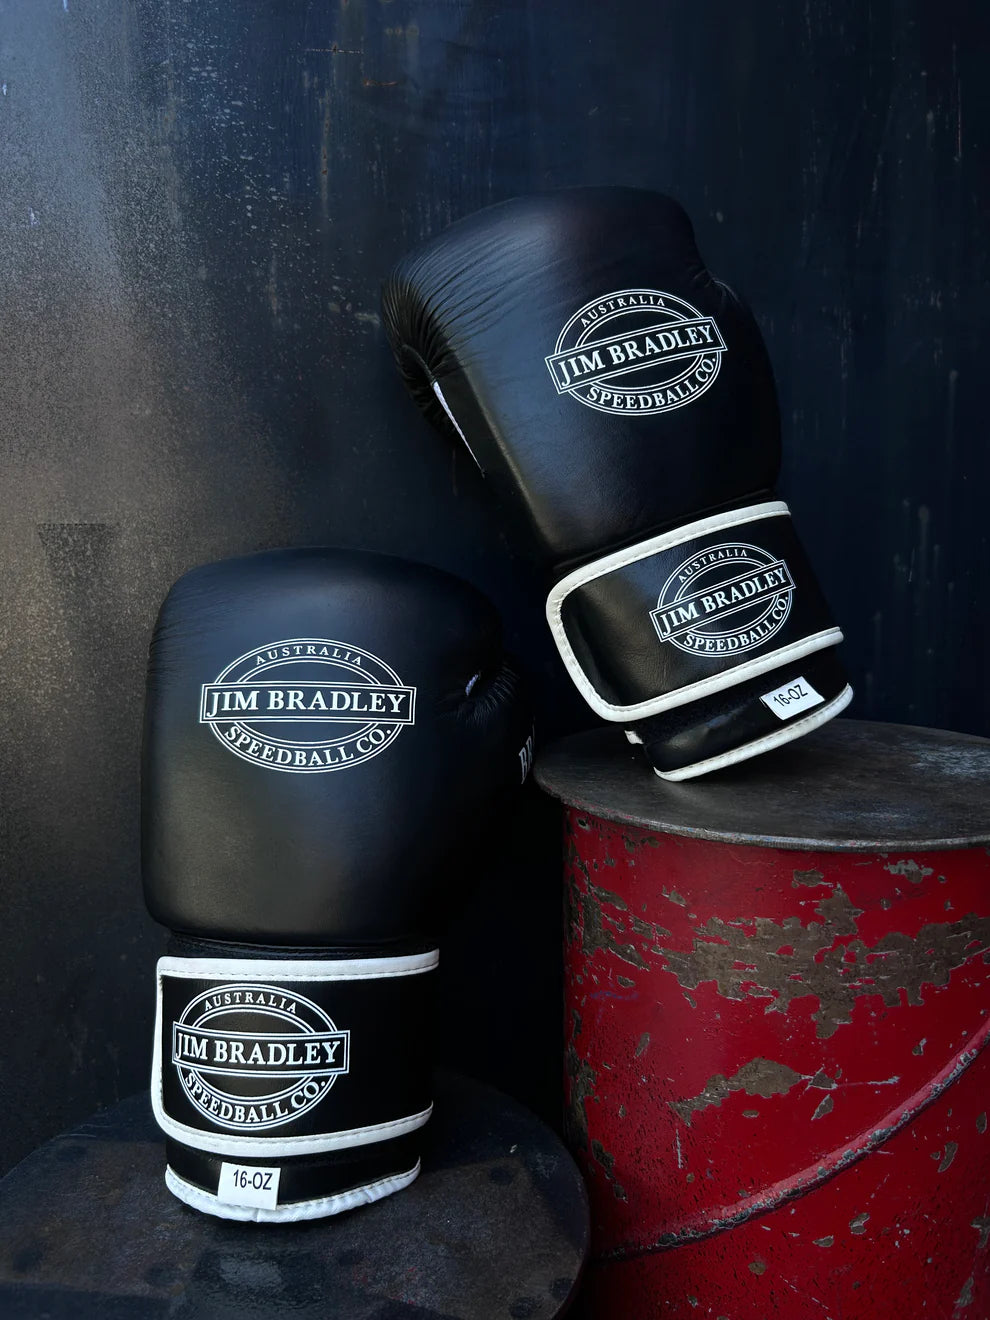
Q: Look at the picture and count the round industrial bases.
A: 2